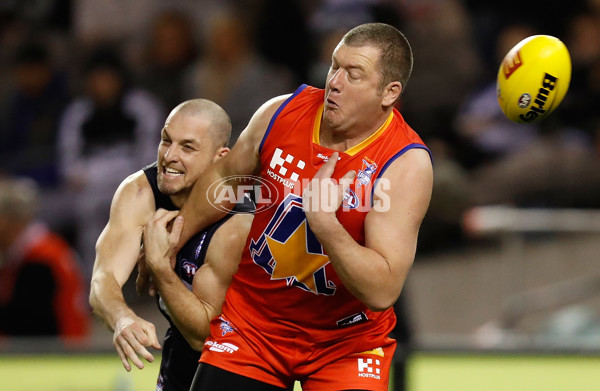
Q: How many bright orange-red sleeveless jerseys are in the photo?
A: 1